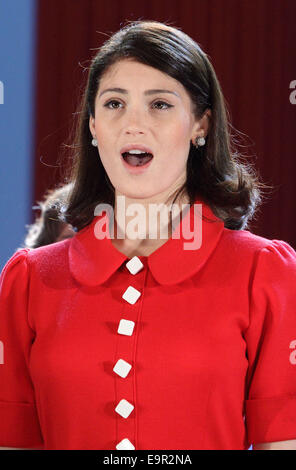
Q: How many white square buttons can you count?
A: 6